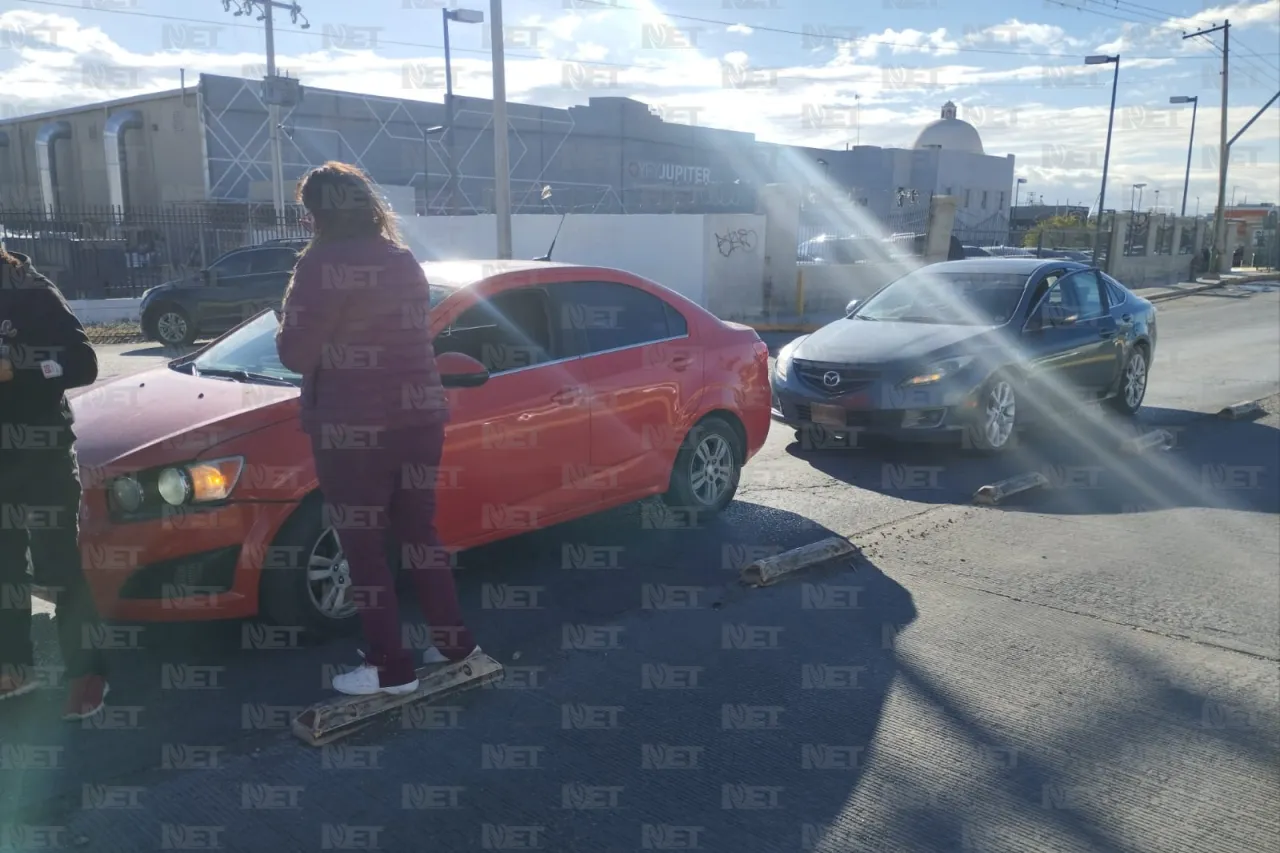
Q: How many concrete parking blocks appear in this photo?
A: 5